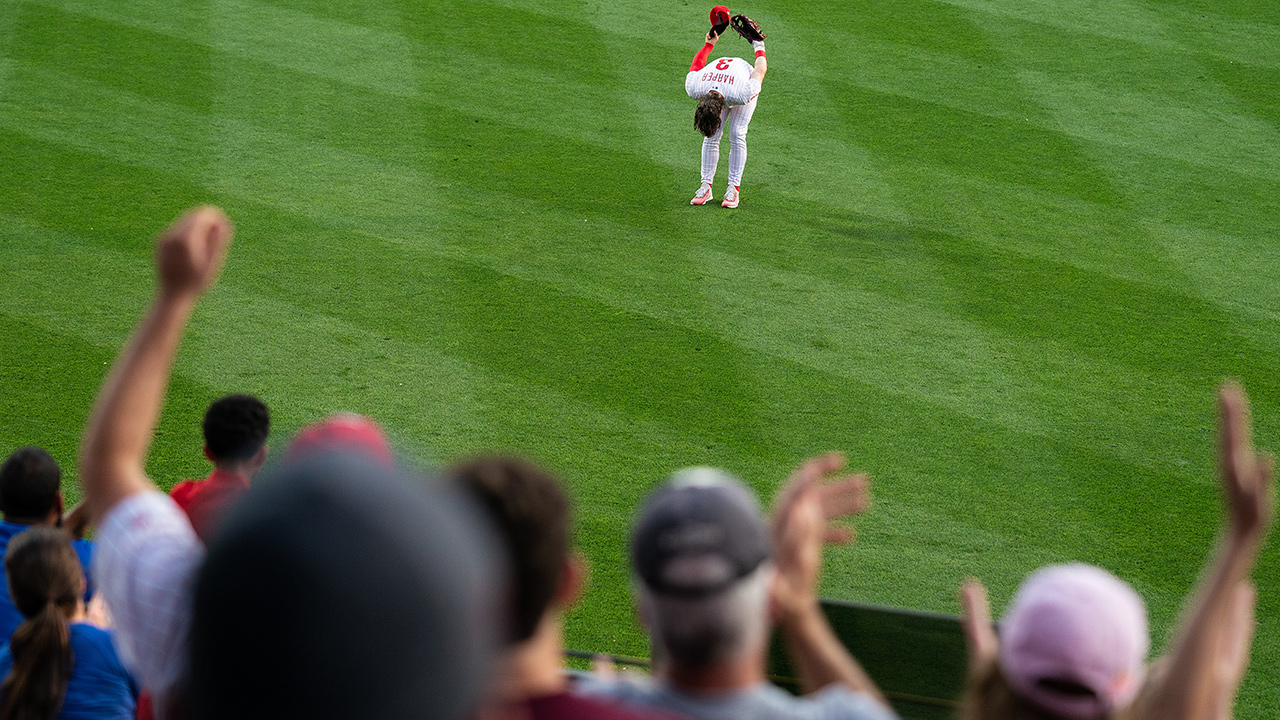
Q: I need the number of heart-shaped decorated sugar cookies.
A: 0